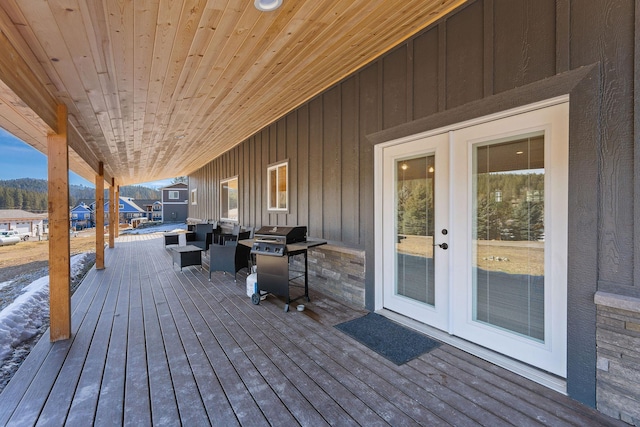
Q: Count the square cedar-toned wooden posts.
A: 4